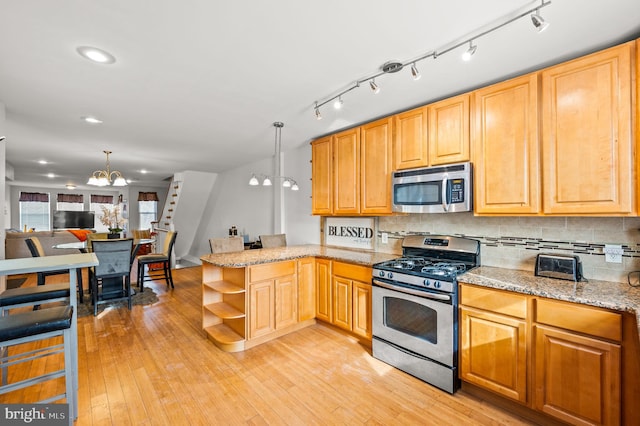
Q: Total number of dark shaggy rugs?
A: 1